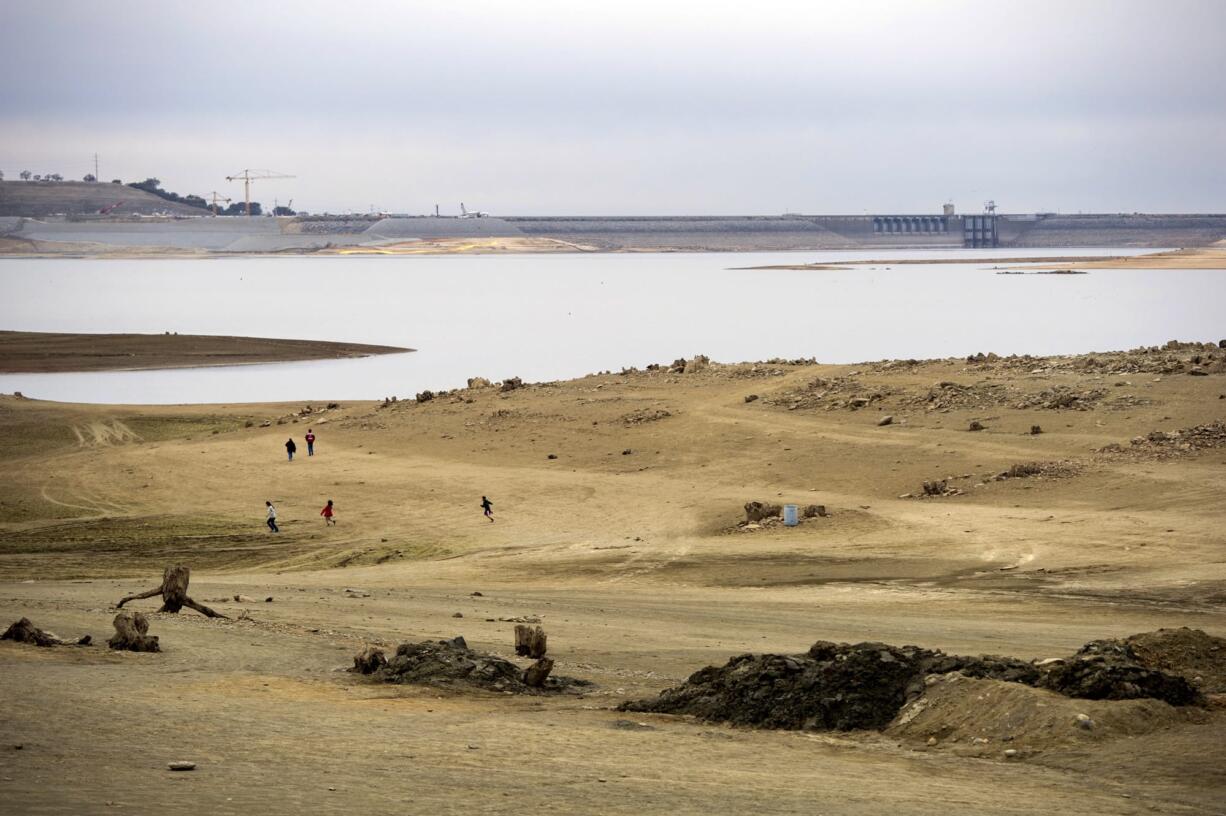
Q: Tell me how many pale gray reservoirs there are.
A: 1